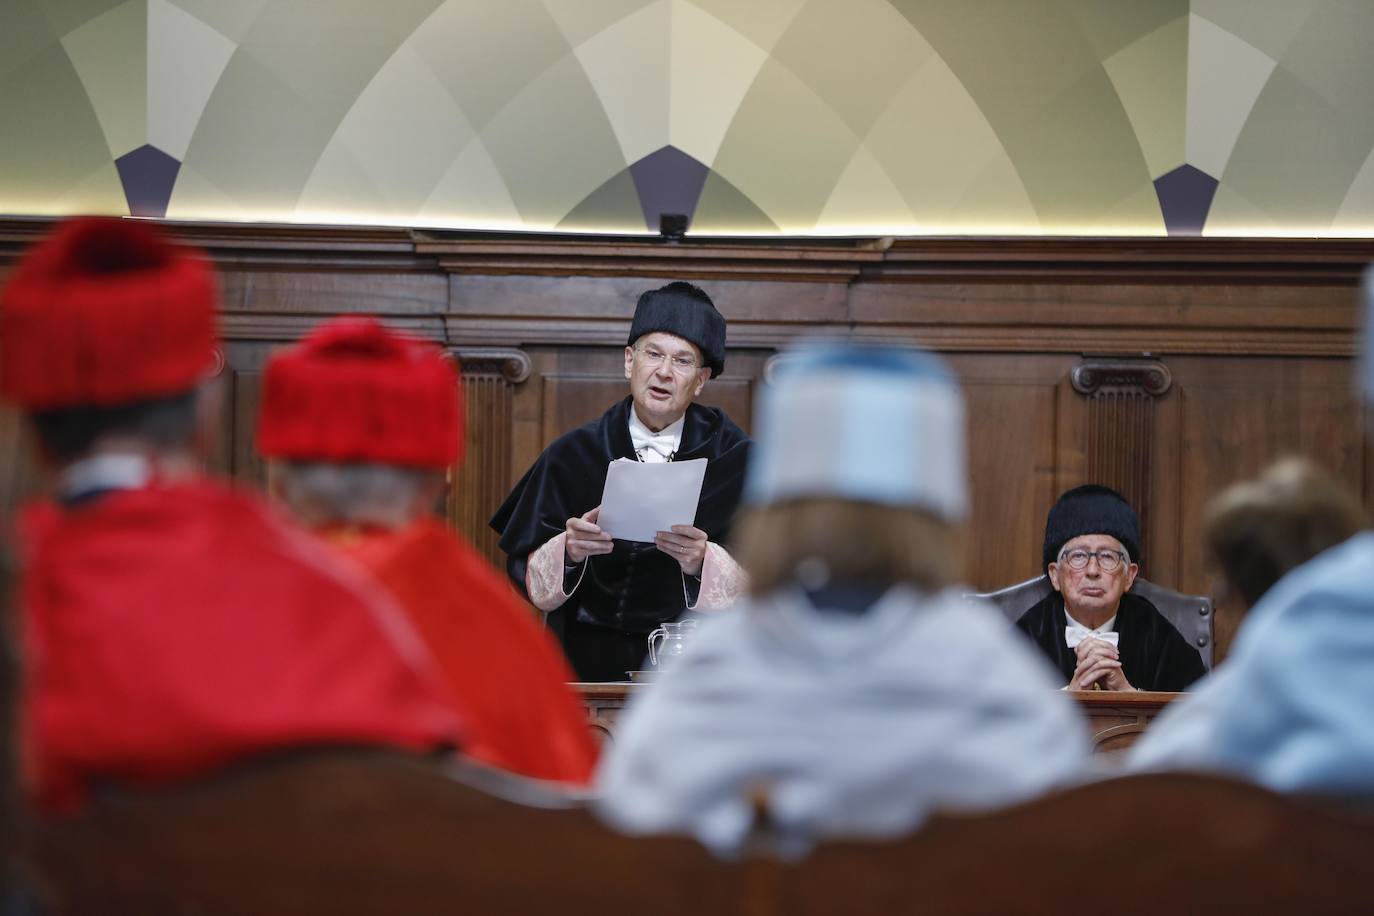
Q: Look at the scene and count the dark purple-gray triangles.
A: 3